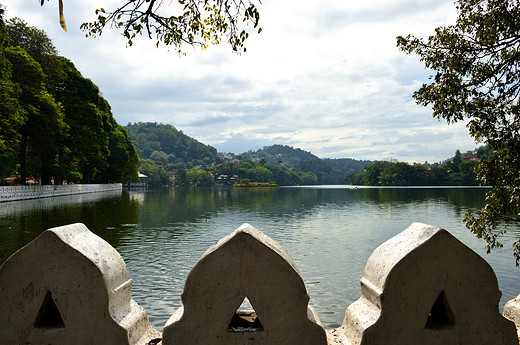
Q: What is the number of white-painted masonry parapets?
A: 3